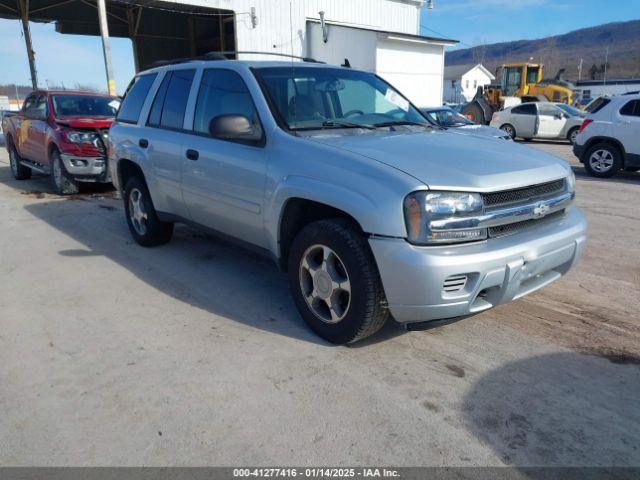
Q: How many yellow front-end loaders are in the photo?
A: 1